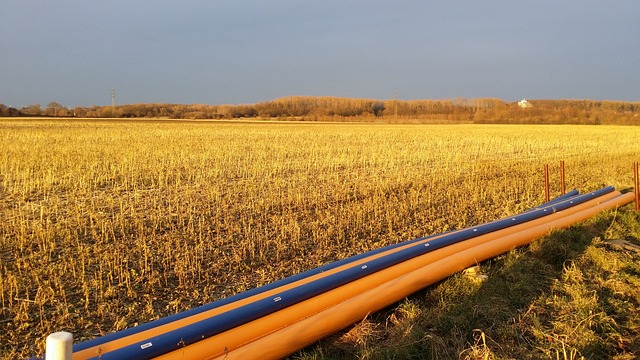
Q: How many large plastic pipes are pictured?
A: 5